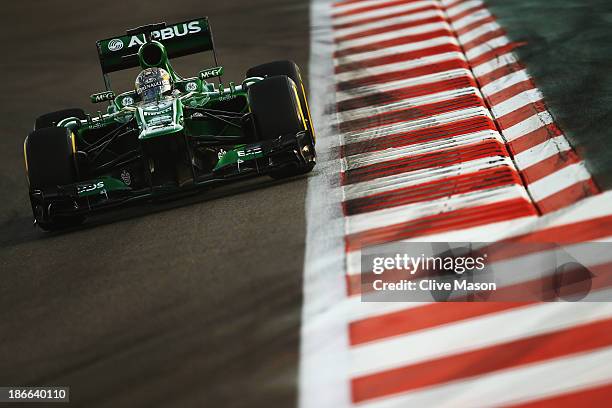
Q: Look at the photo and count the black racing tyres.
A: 4